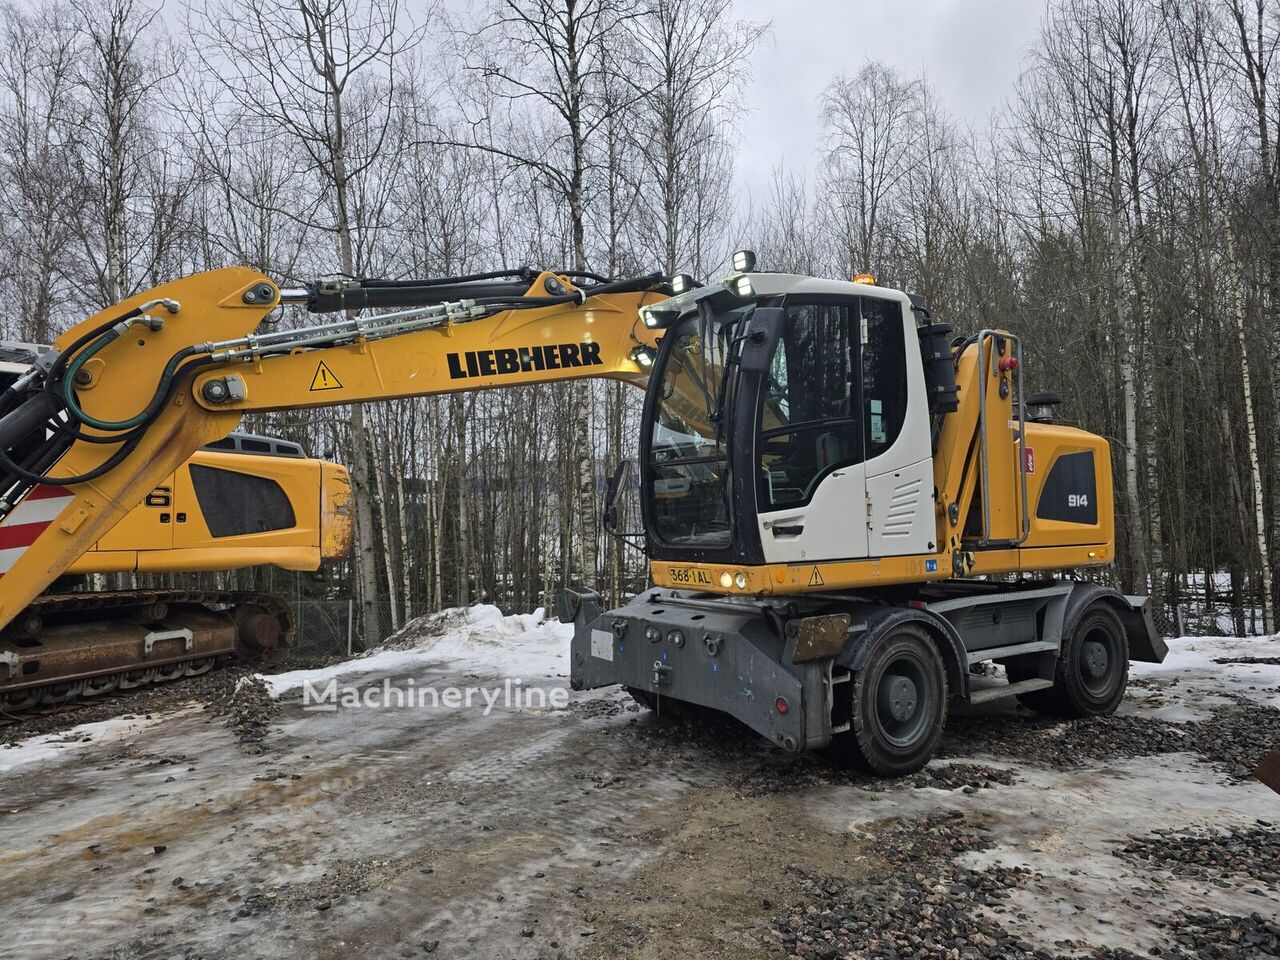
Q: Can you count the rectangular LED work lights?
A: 5